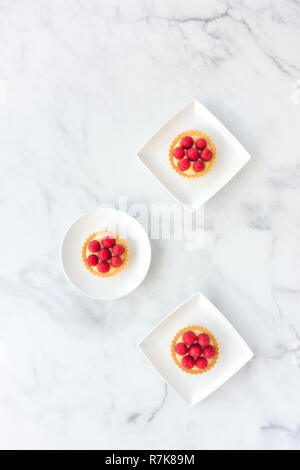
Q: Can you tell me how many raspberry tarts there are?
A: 3